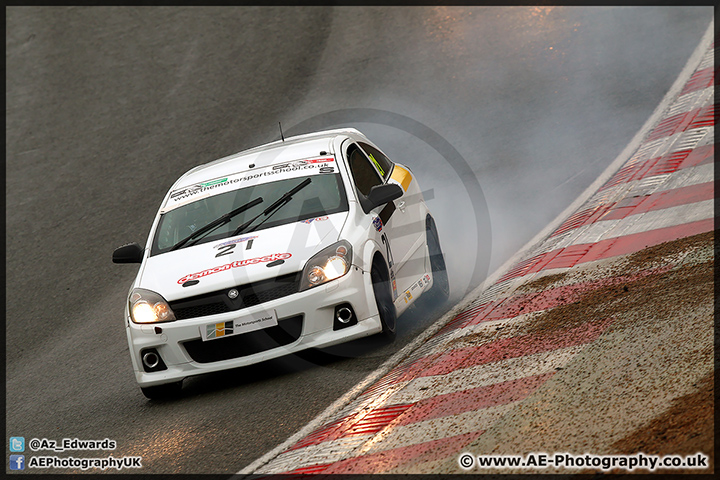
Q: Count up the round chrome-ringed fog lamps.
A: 2